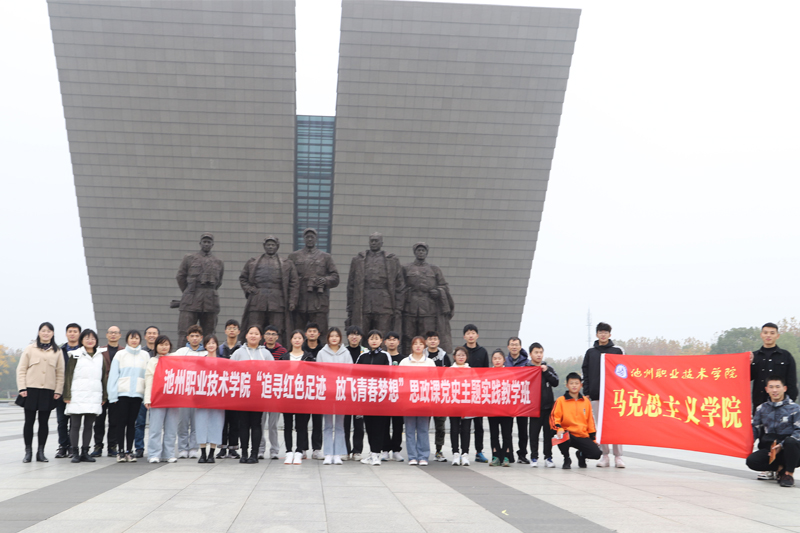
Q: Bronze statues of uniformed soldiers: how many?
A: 5